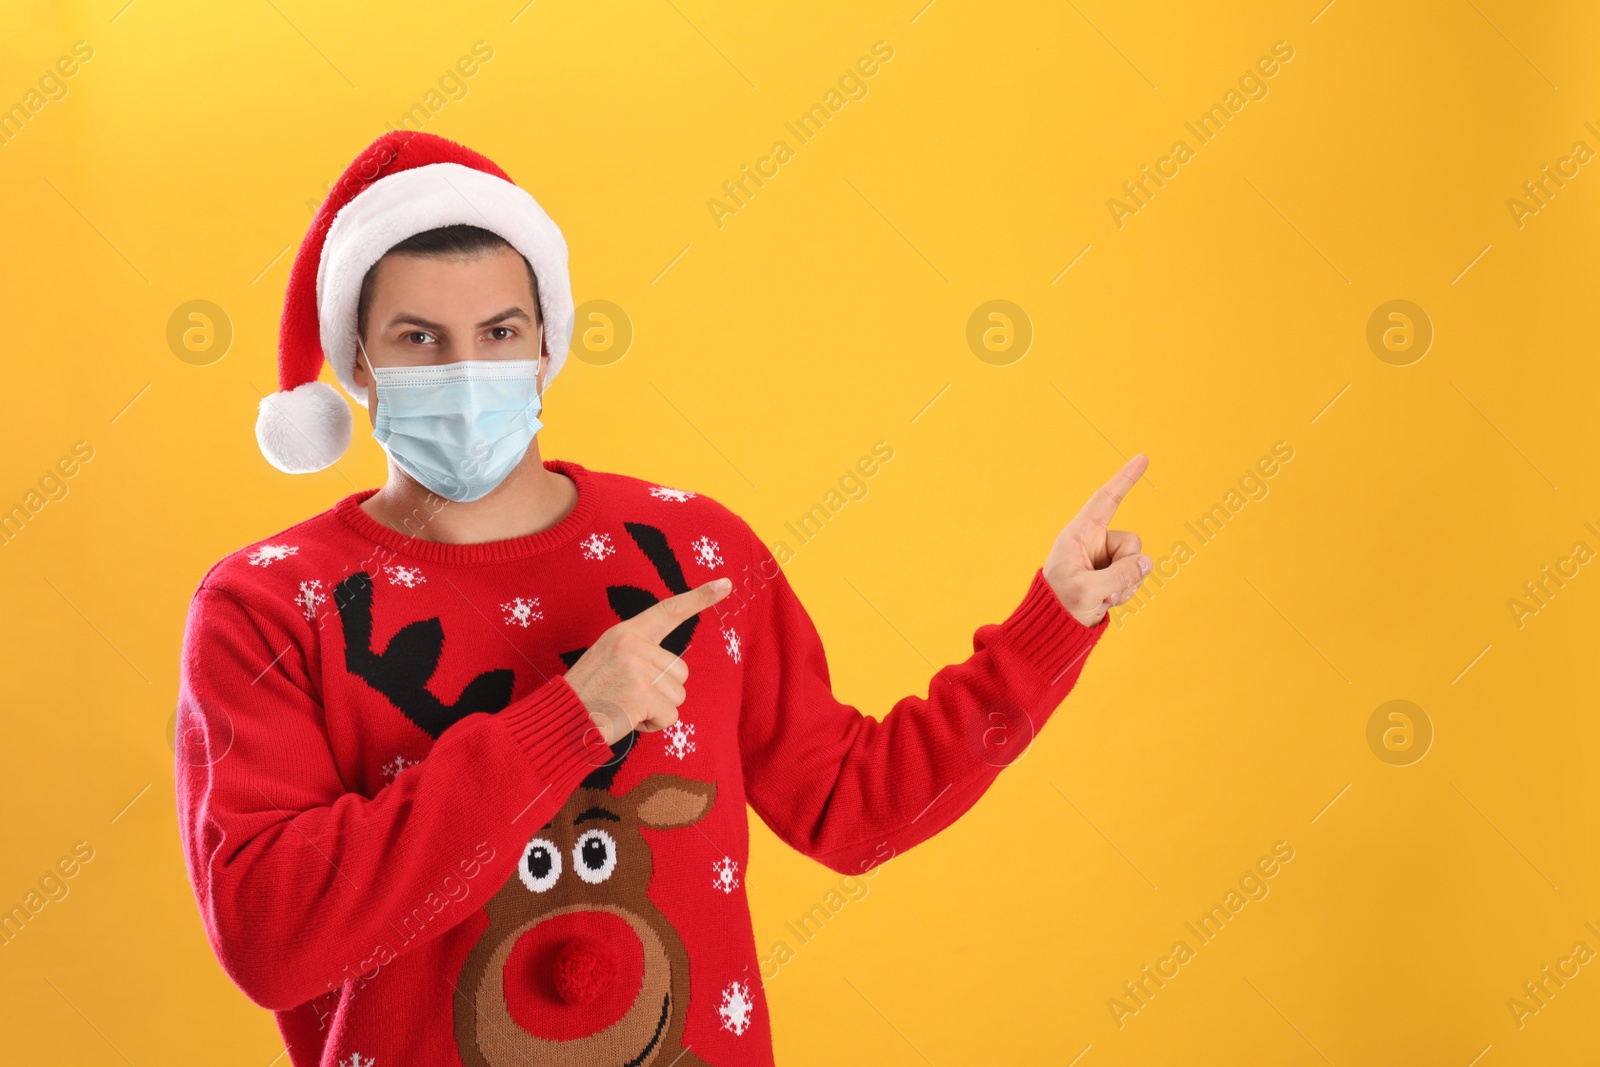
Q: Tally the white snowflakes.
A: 13